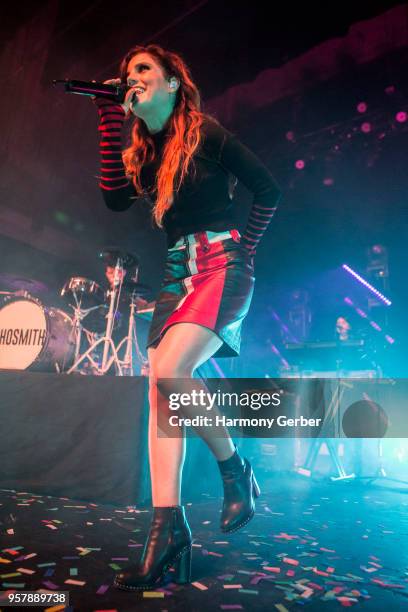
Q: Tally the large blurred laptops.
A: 0